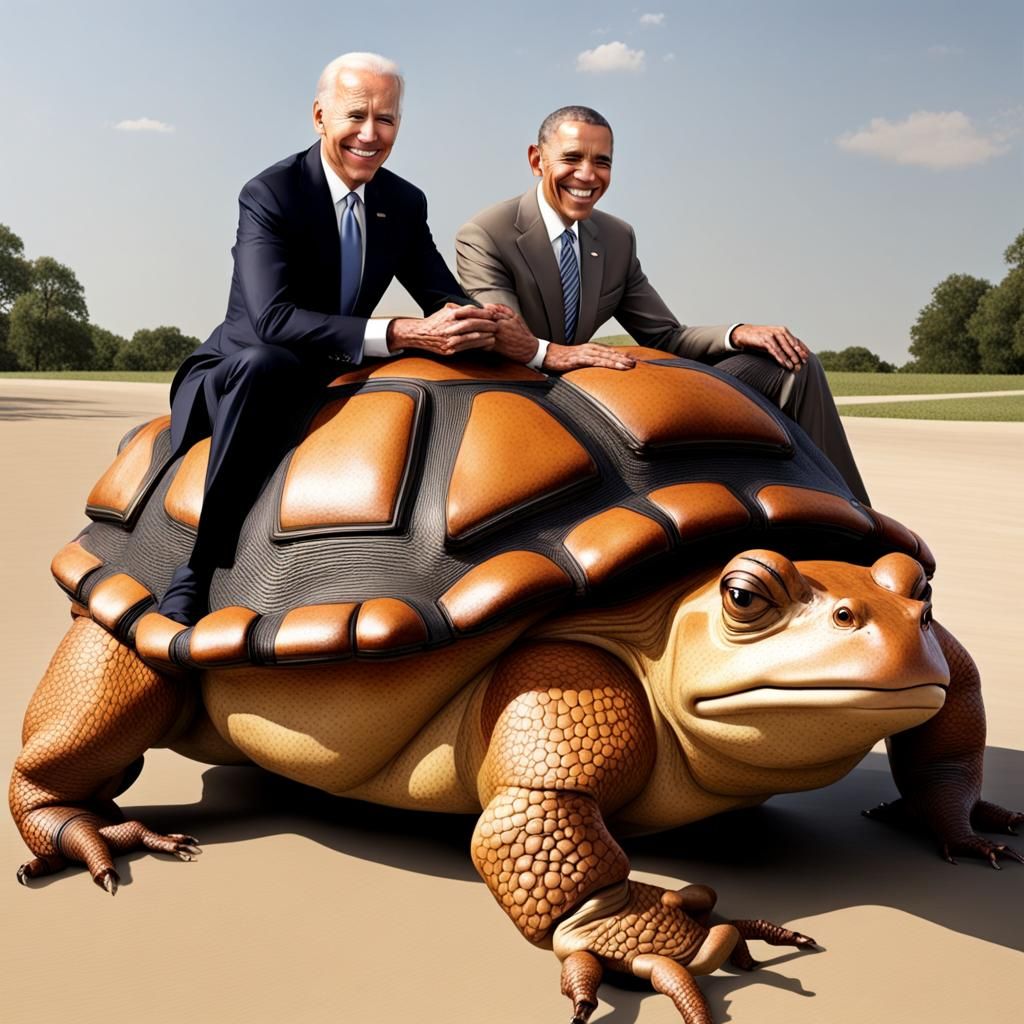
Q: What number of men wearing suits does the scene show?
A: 2